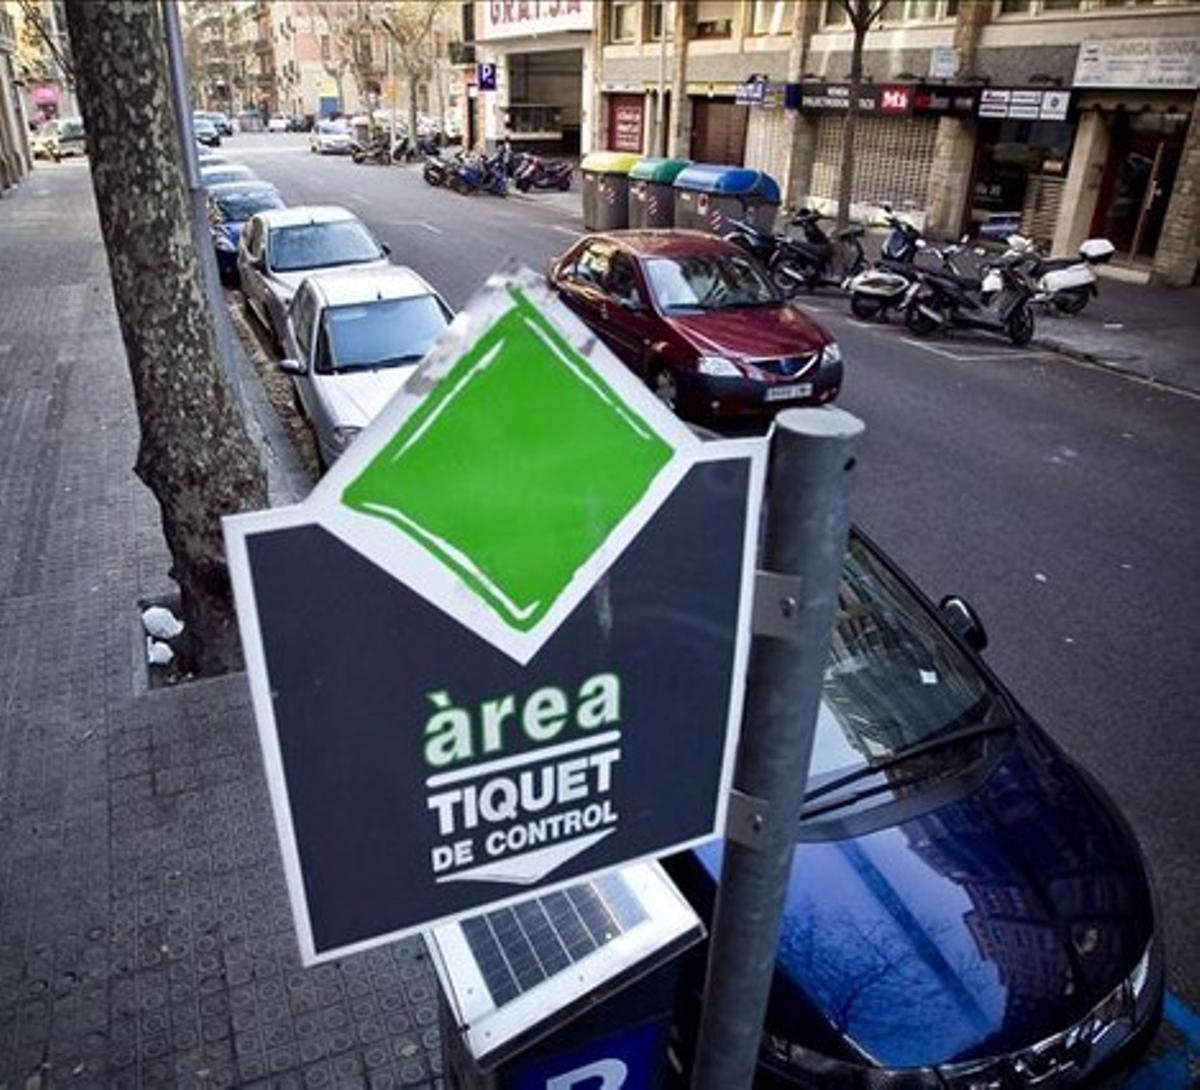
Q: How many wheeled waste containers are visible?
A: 3